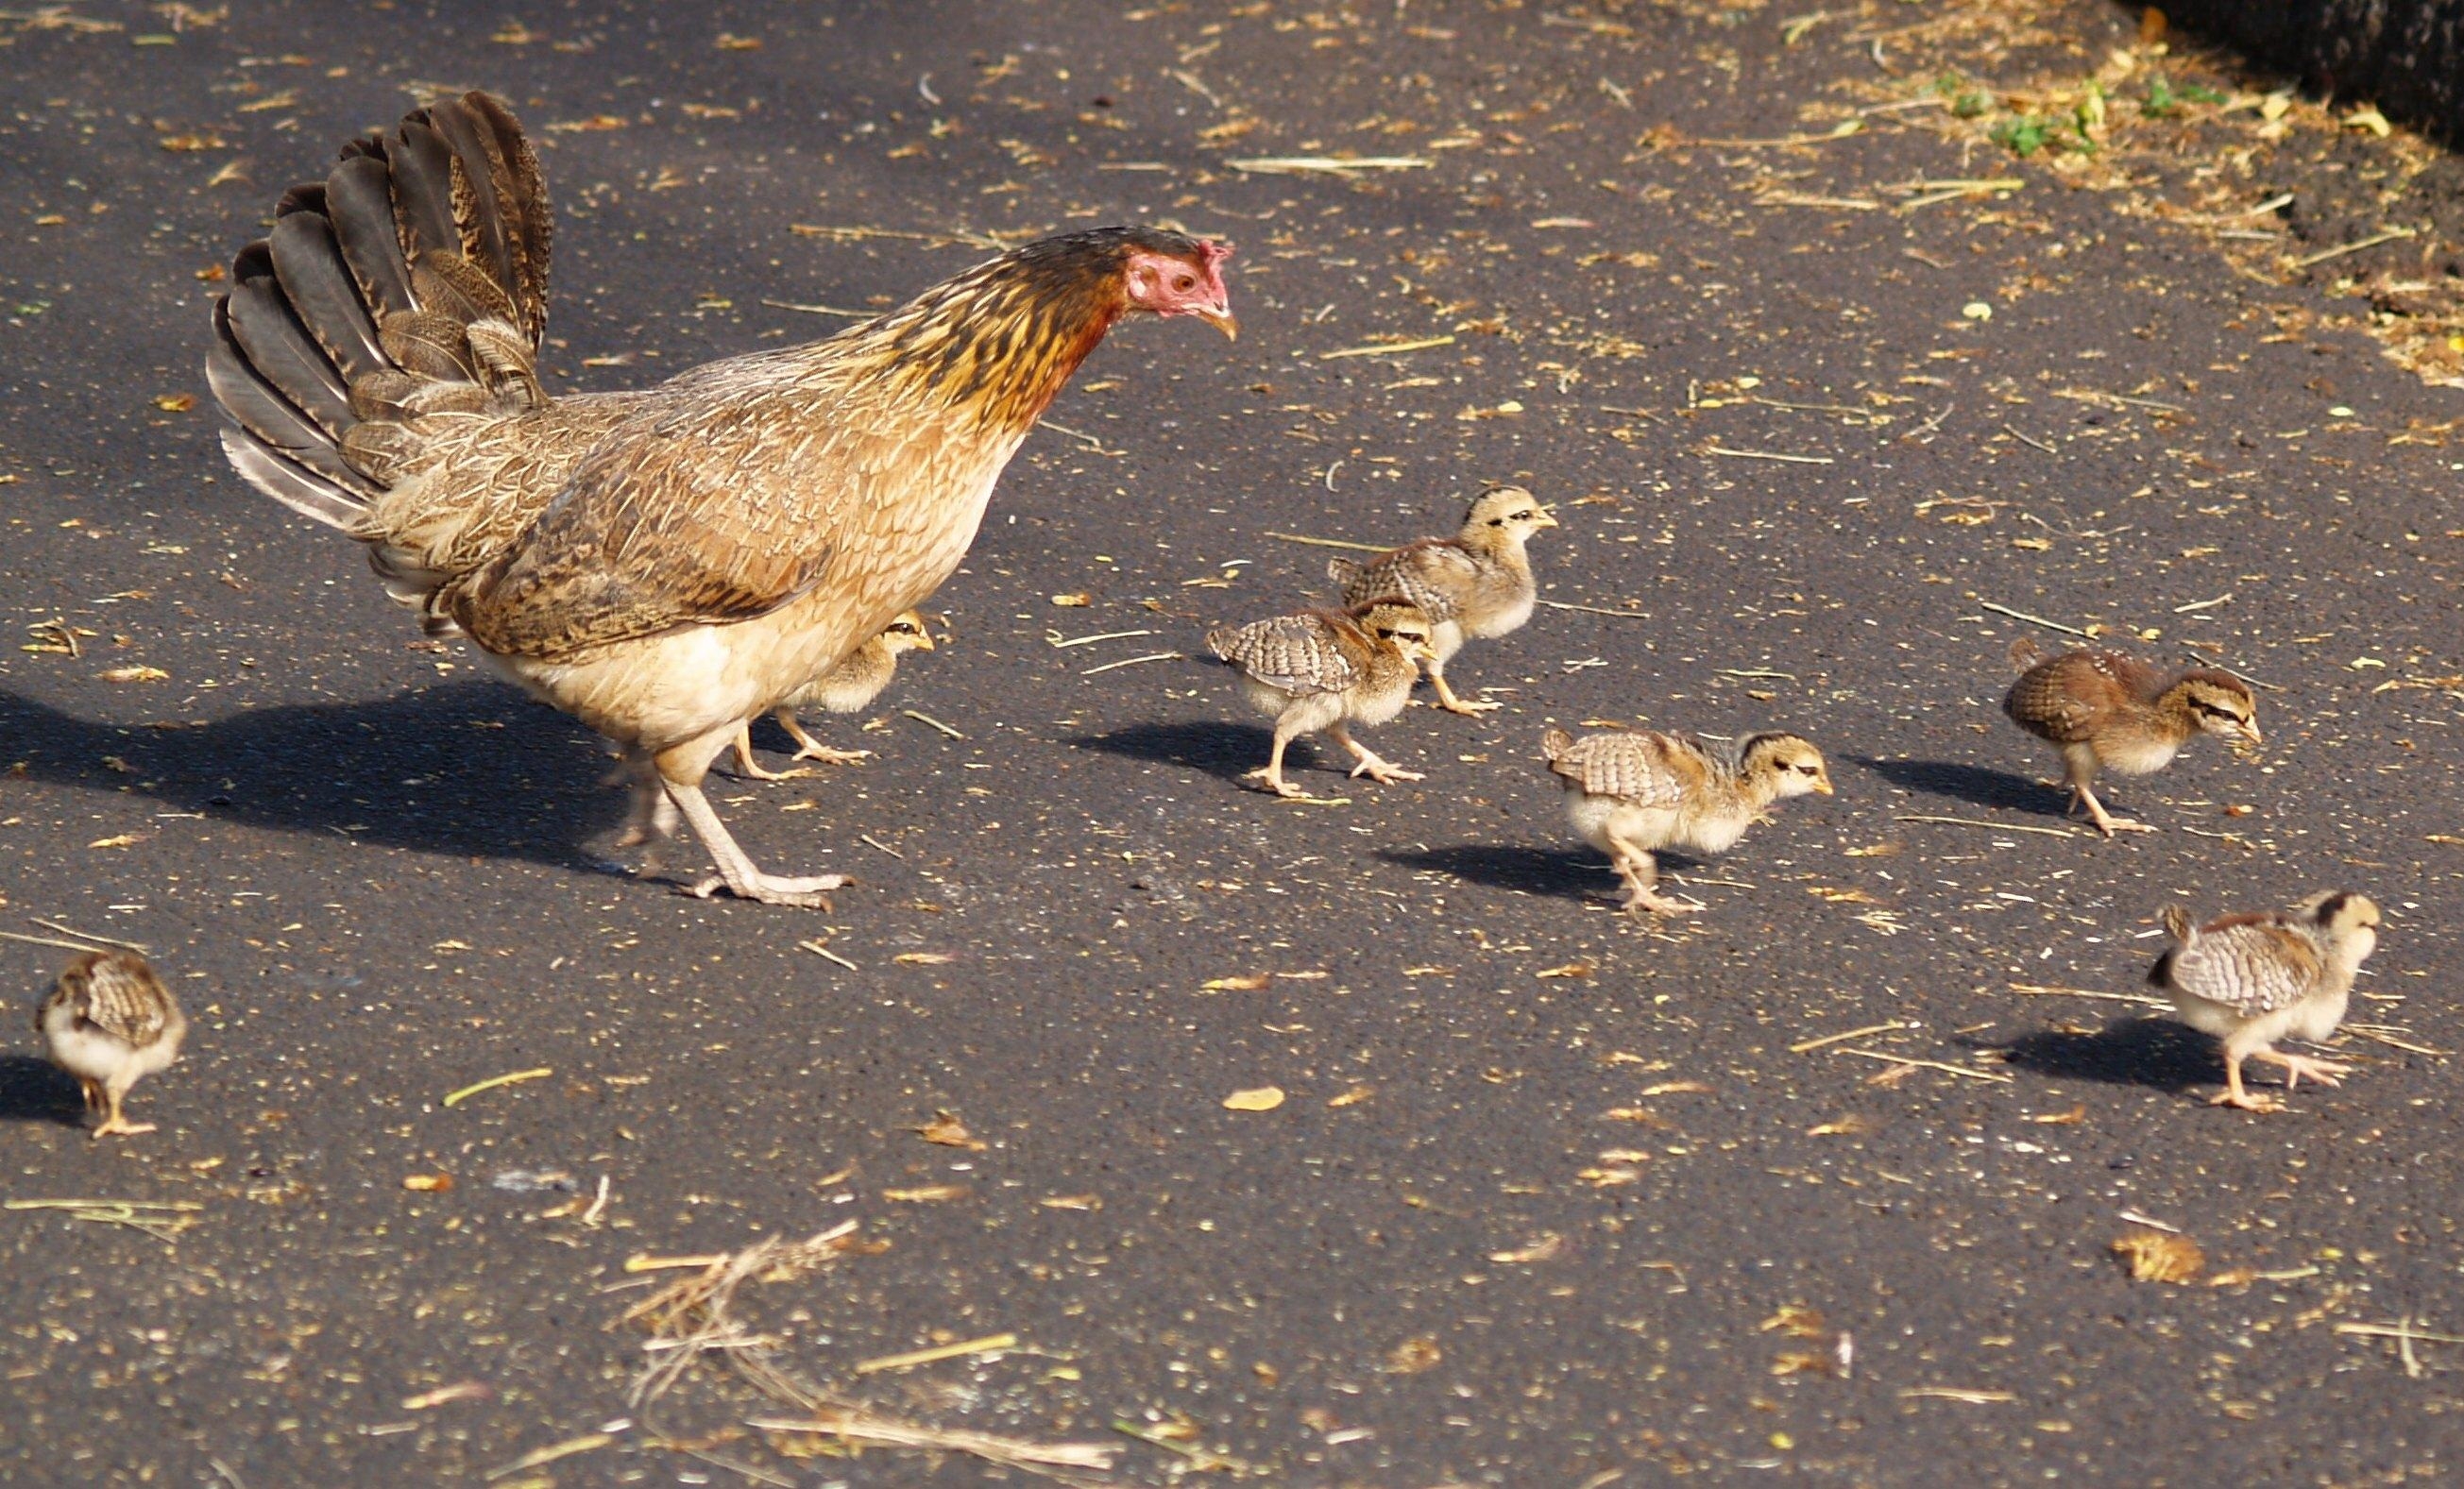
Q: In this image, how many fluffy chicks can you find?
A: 7